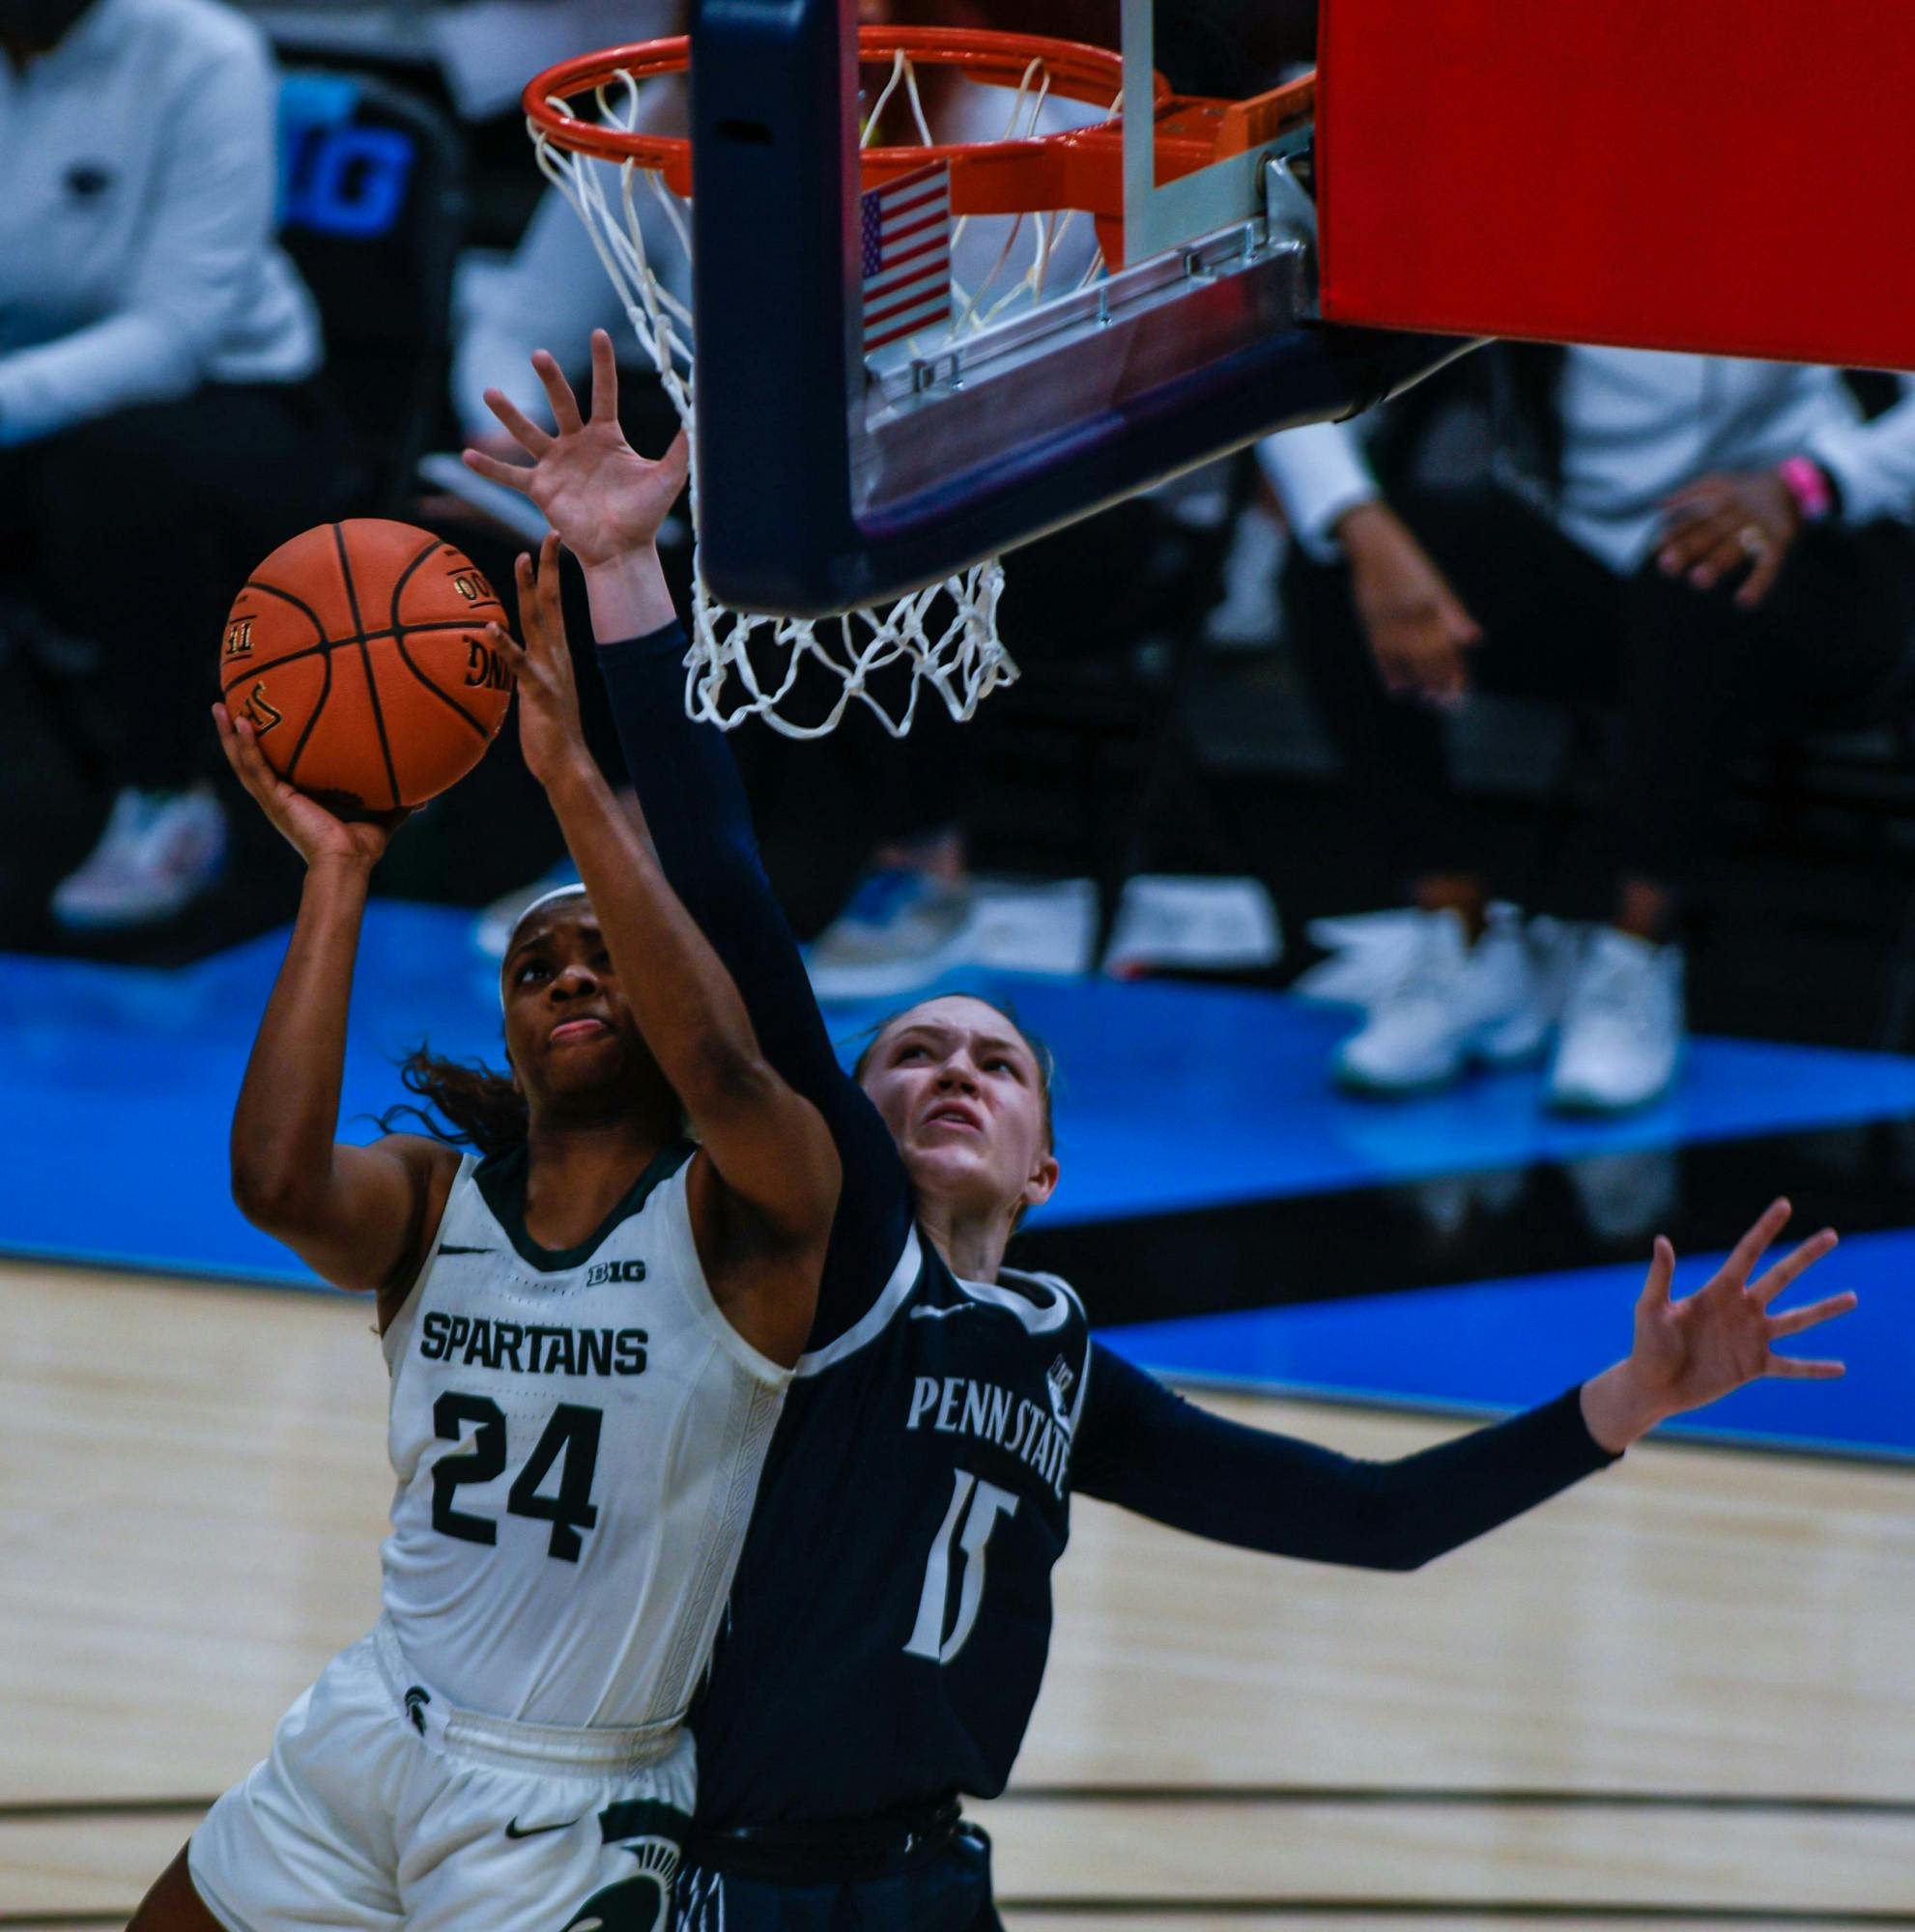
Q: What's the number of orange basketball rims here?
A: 1